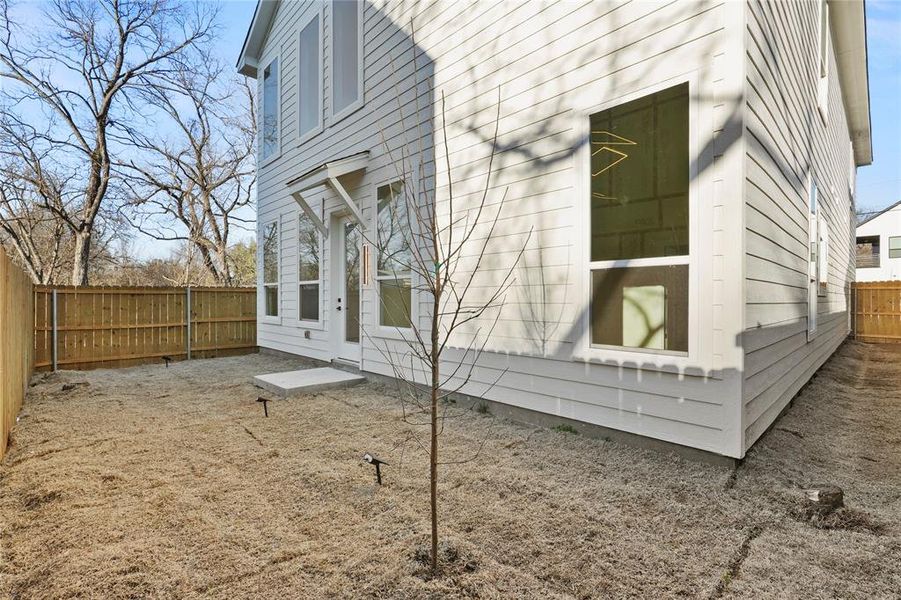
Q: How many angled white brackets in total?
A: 2